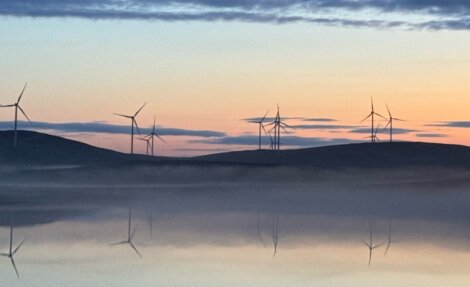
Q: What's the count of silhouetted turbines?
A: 11